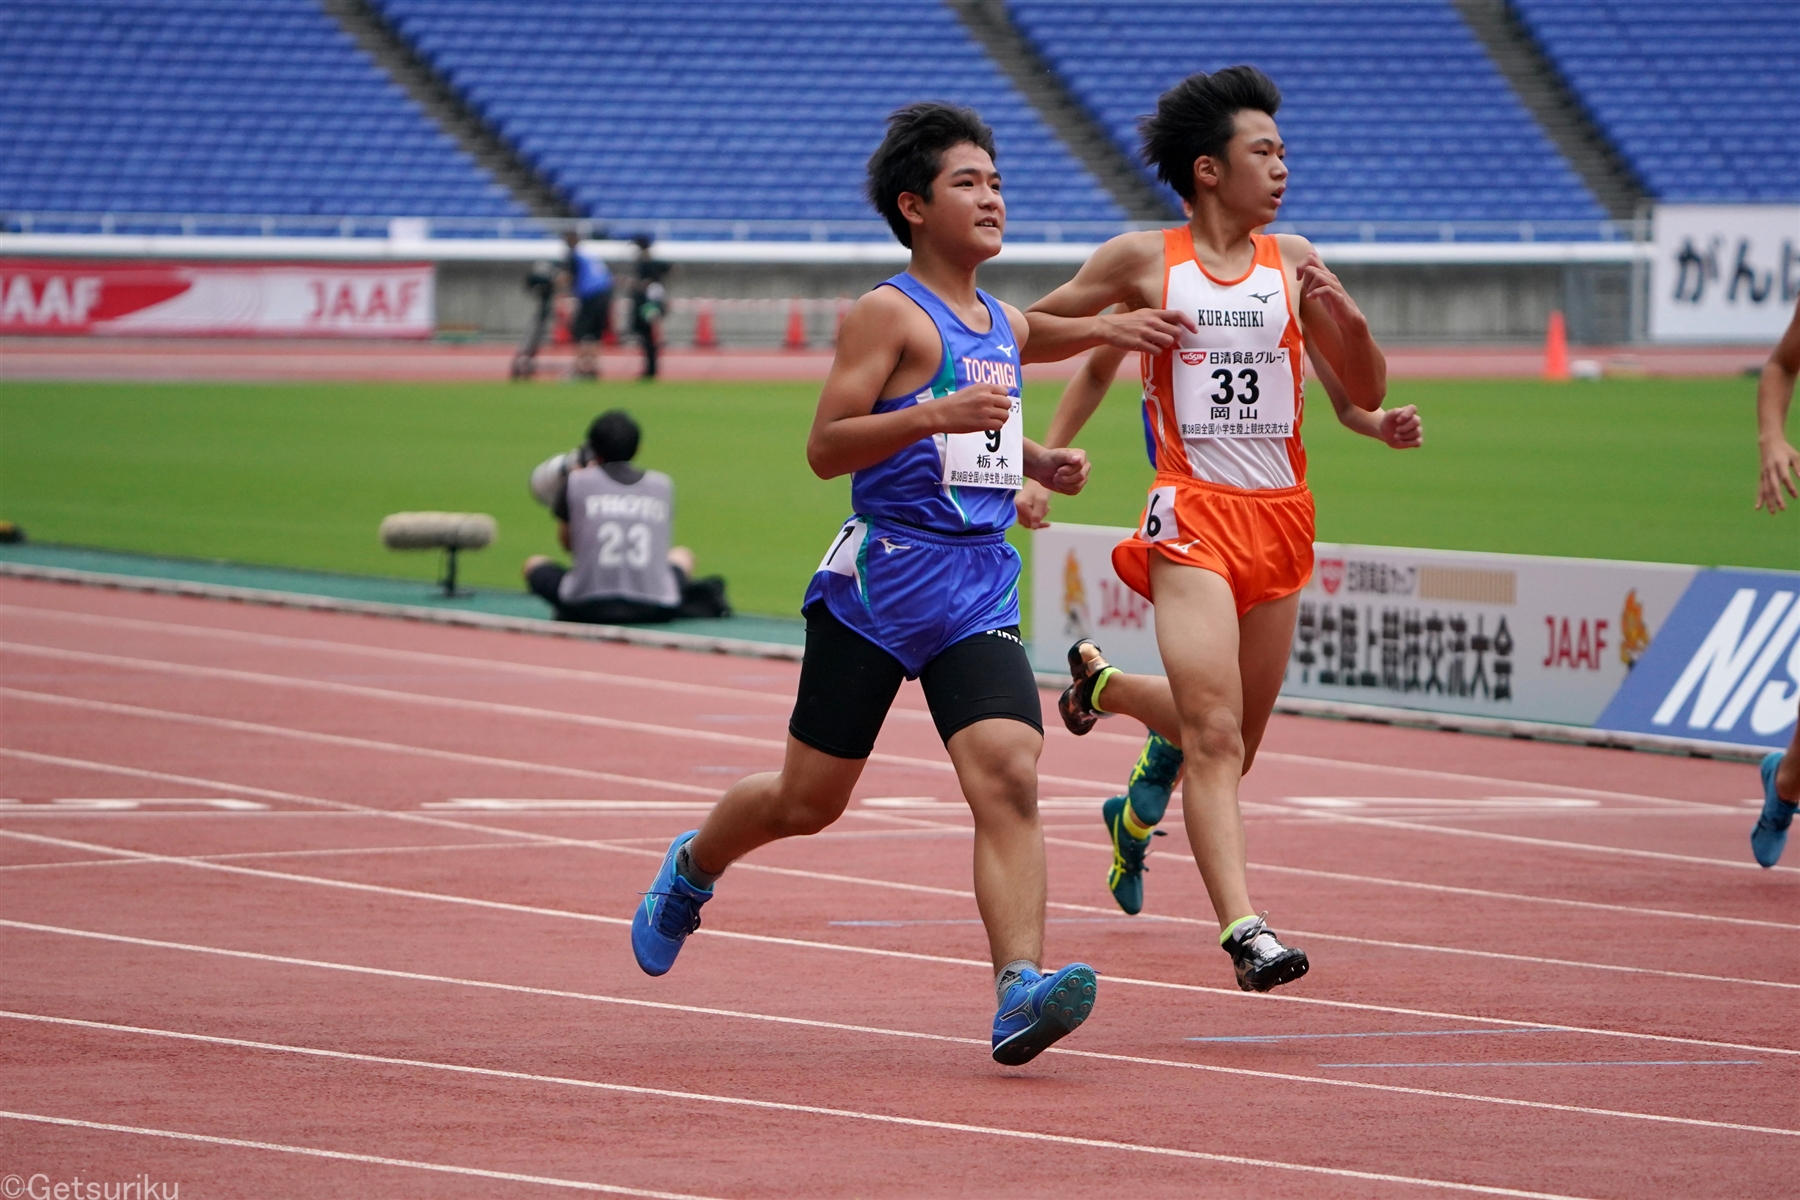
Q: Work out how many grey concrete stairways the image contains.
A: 3